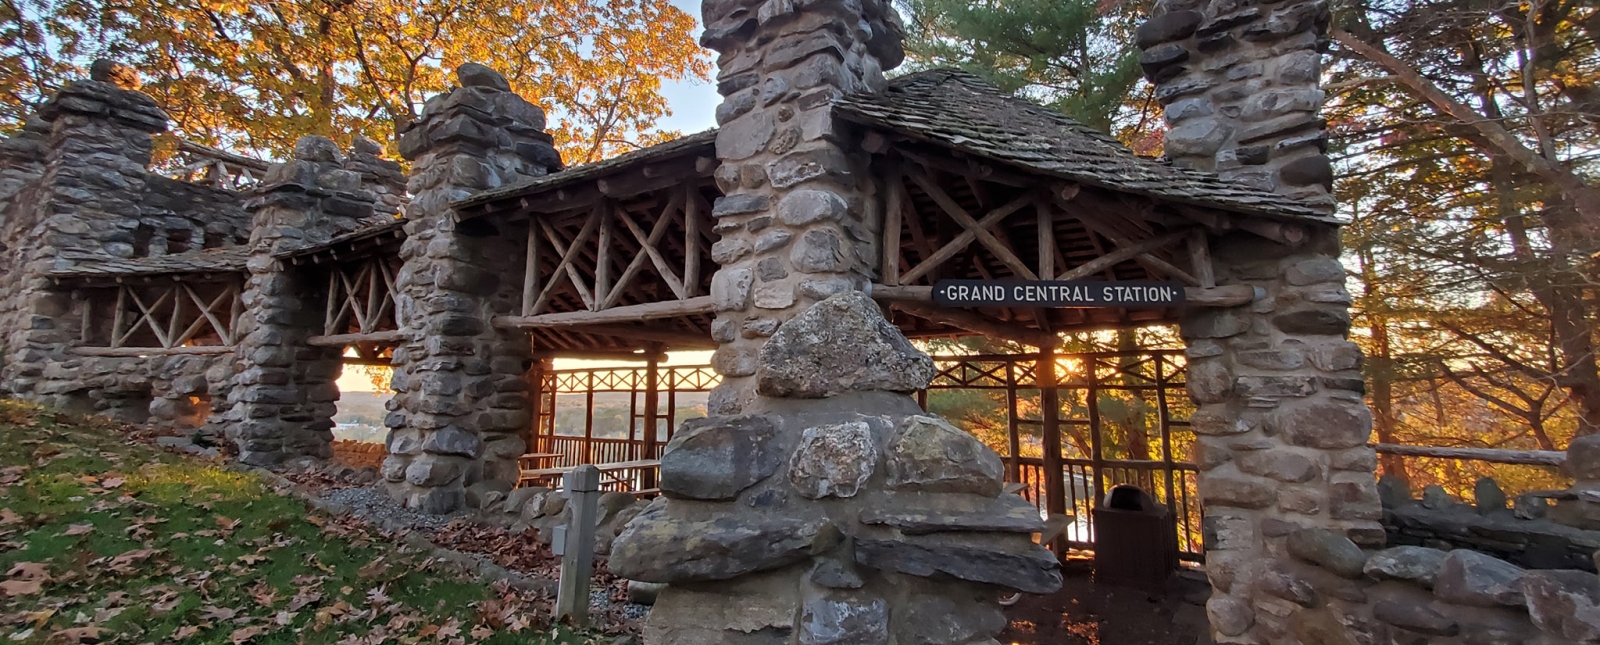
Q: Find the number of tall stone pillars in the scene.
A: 5